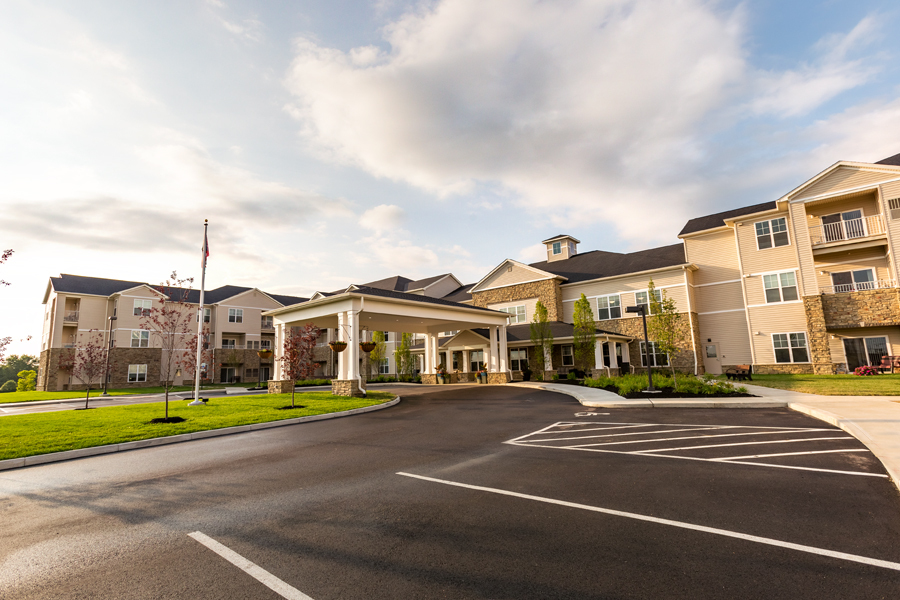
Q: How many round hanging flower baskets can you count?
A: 3